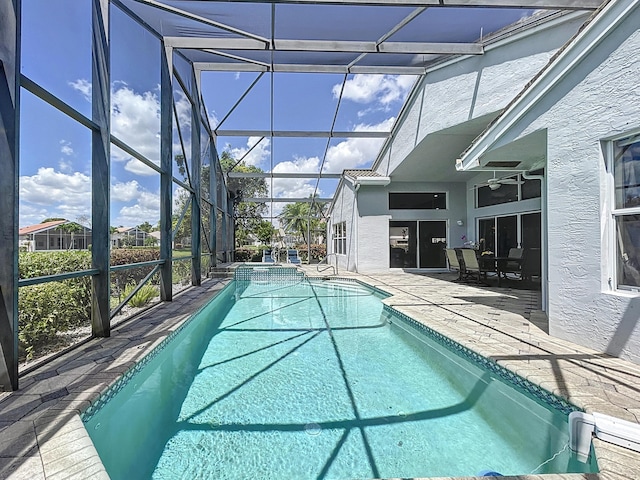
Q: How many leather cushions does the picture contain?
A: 0